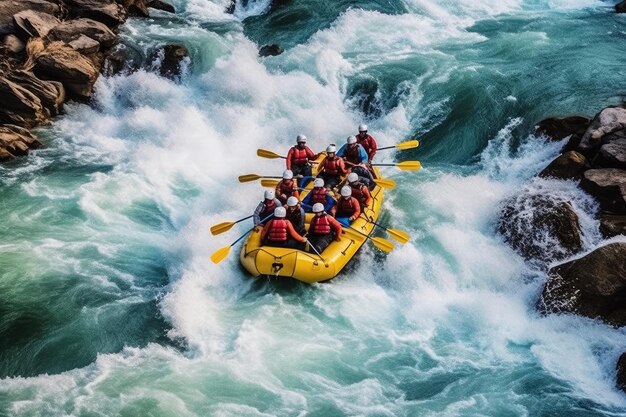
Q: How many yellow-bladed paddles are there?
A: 10